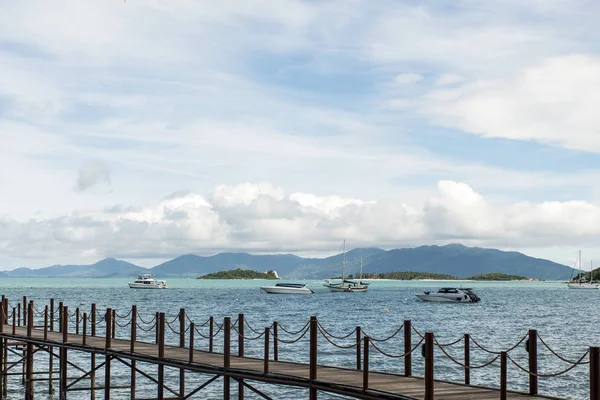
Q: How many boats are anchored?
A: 5